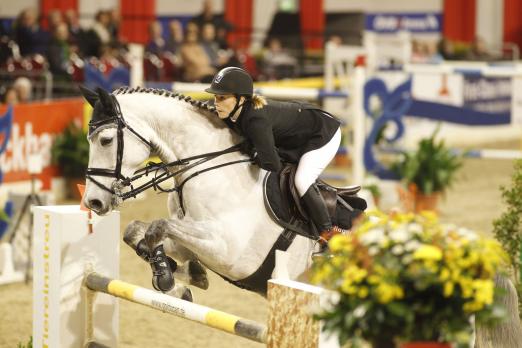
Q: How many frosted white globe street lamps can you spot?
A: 0